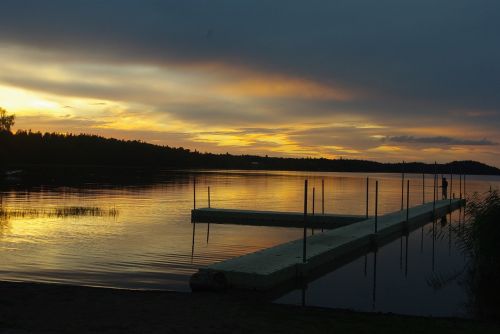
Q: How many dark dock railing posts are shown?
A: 15